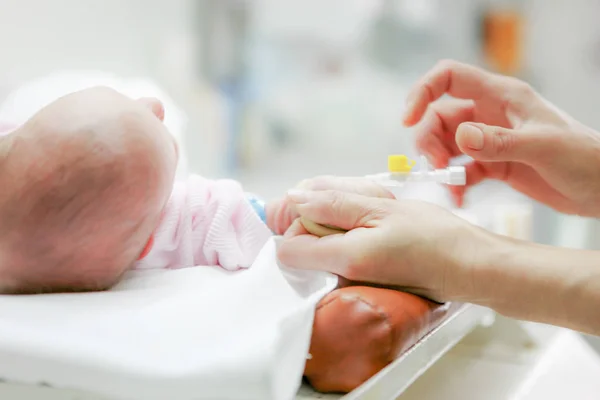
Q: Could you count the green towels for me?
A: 0